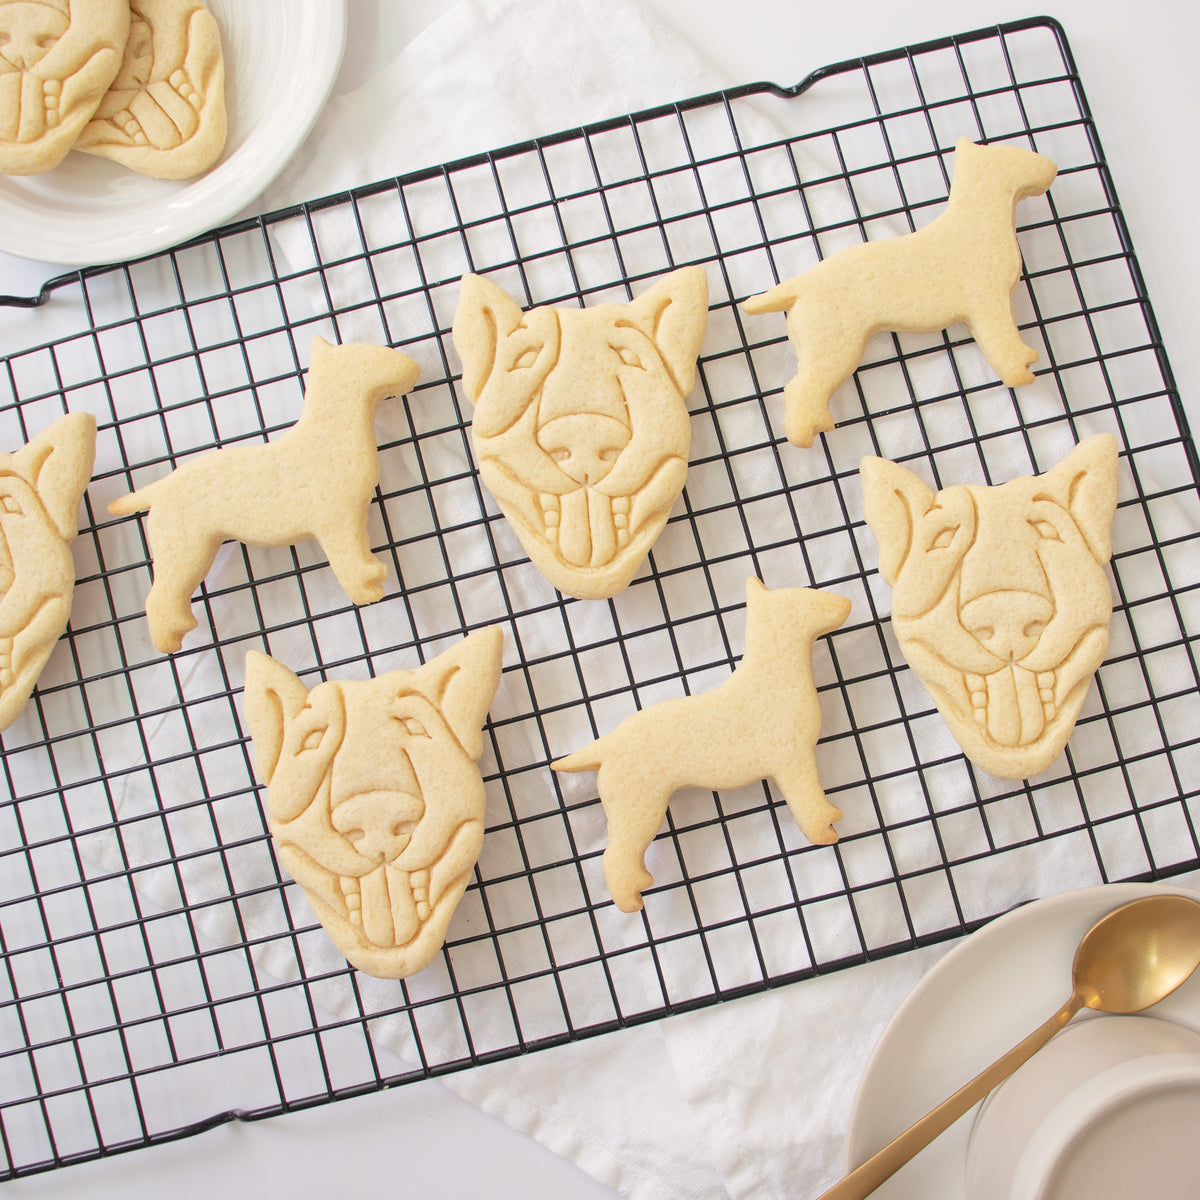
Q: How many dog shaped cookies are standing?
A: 3